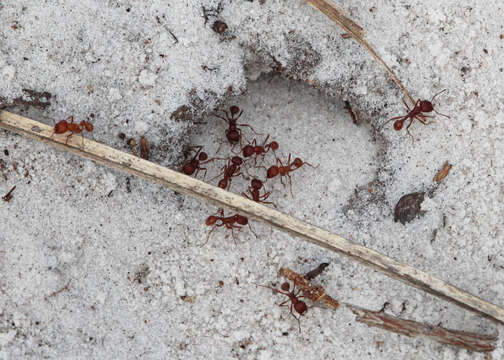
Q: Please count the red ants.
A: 10